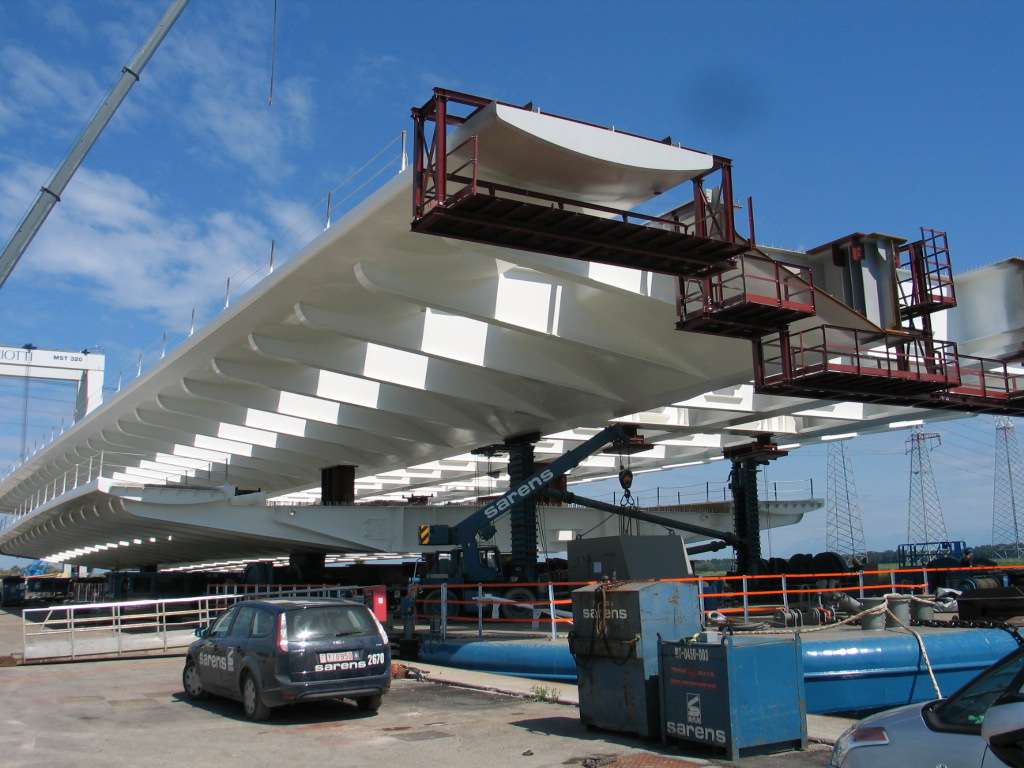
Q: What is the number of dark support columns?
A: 3